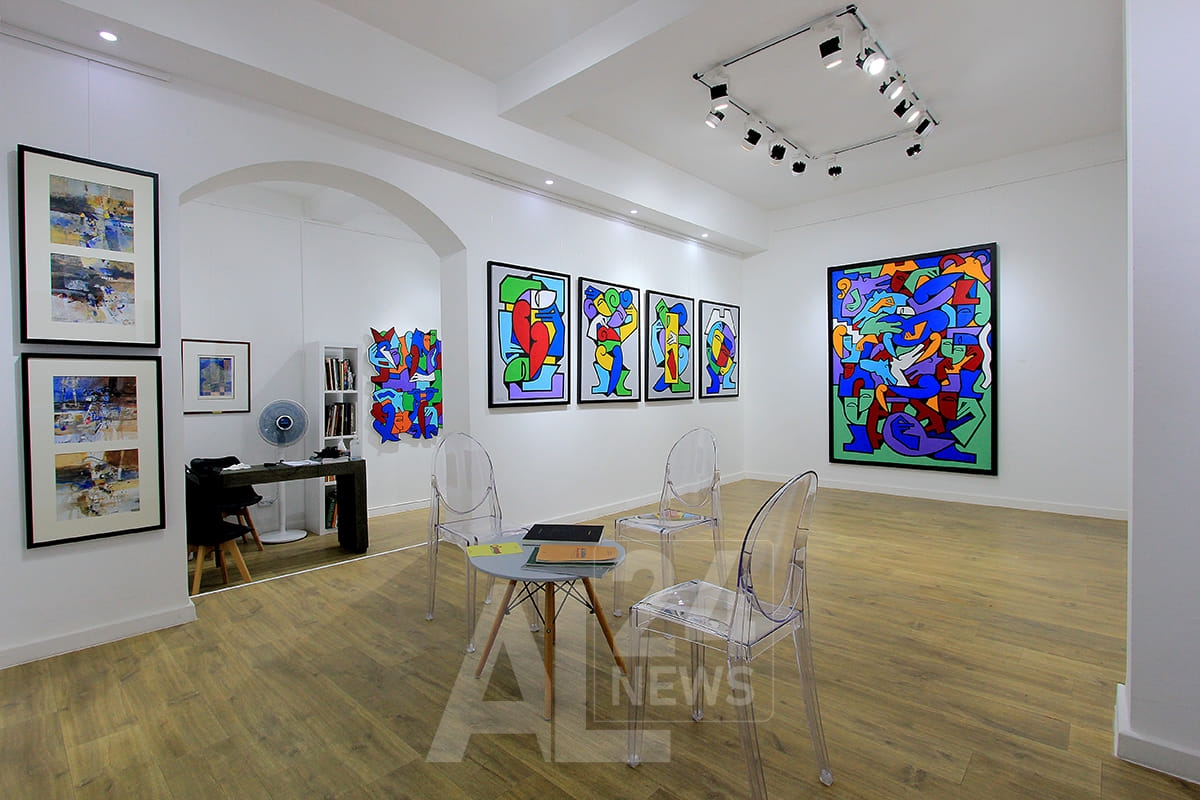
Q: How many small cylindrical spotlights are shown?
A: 12